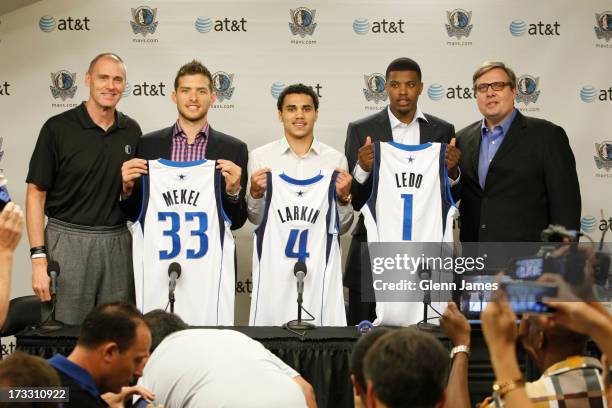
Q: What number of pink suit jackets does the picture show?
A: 0